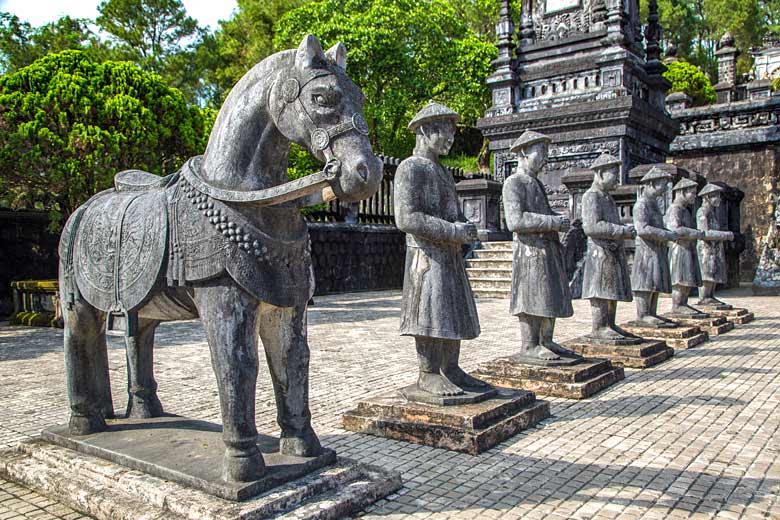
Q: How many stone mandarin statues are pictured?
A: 6